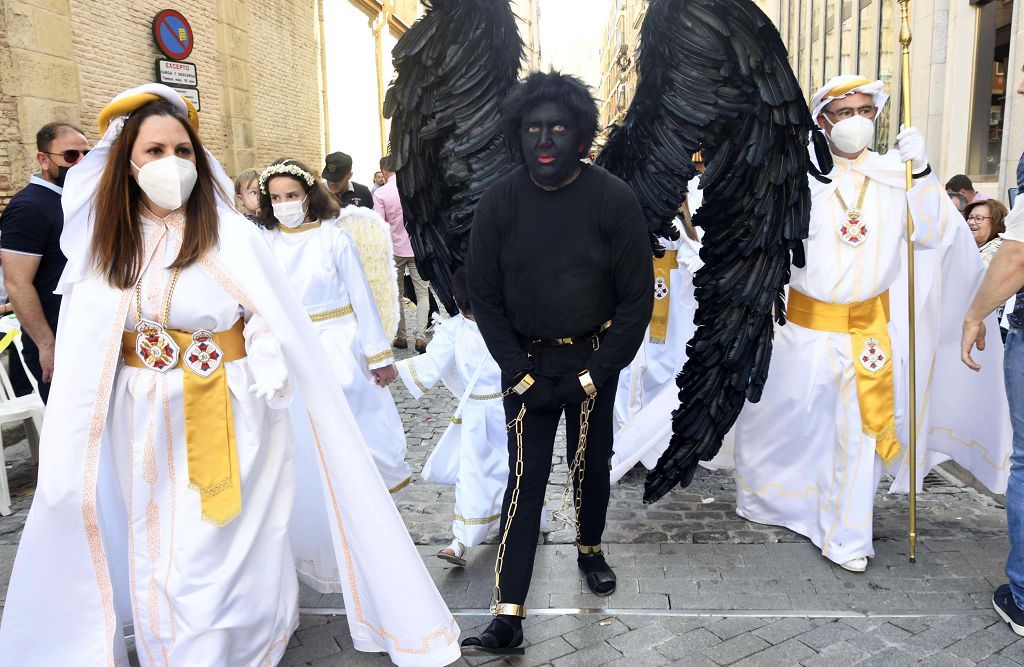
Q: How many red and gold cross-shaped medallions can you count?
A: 5